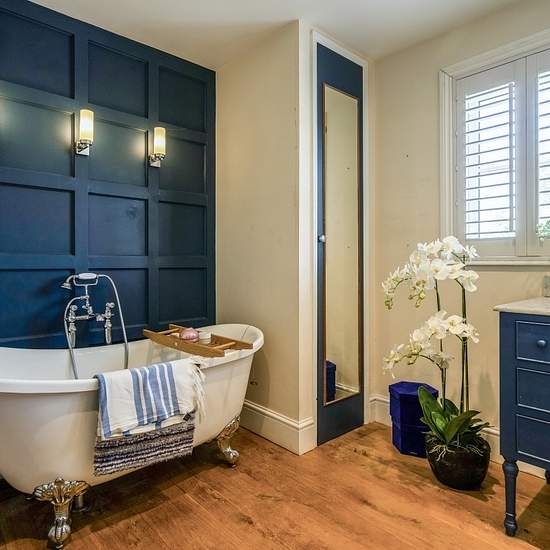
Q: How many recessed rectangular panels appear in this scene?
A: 12